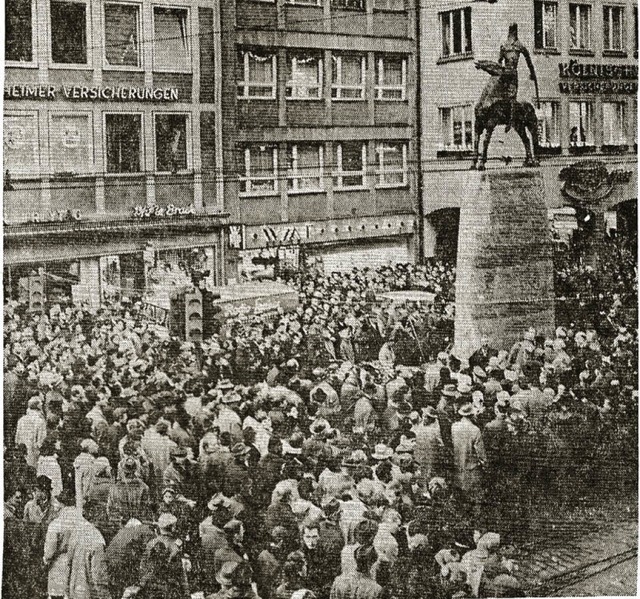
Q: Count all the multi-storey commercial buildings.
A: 3